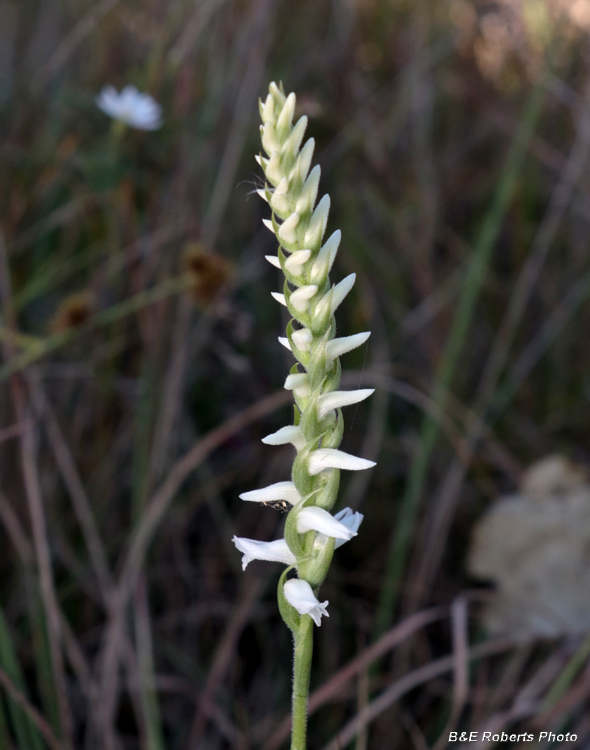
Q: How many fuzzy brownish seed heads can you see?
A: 2